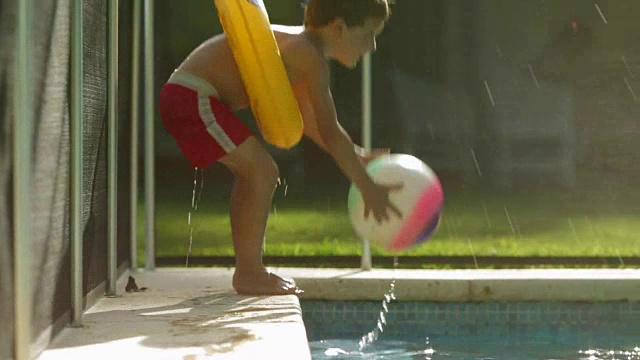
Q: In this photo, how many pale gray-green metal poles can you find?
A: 6